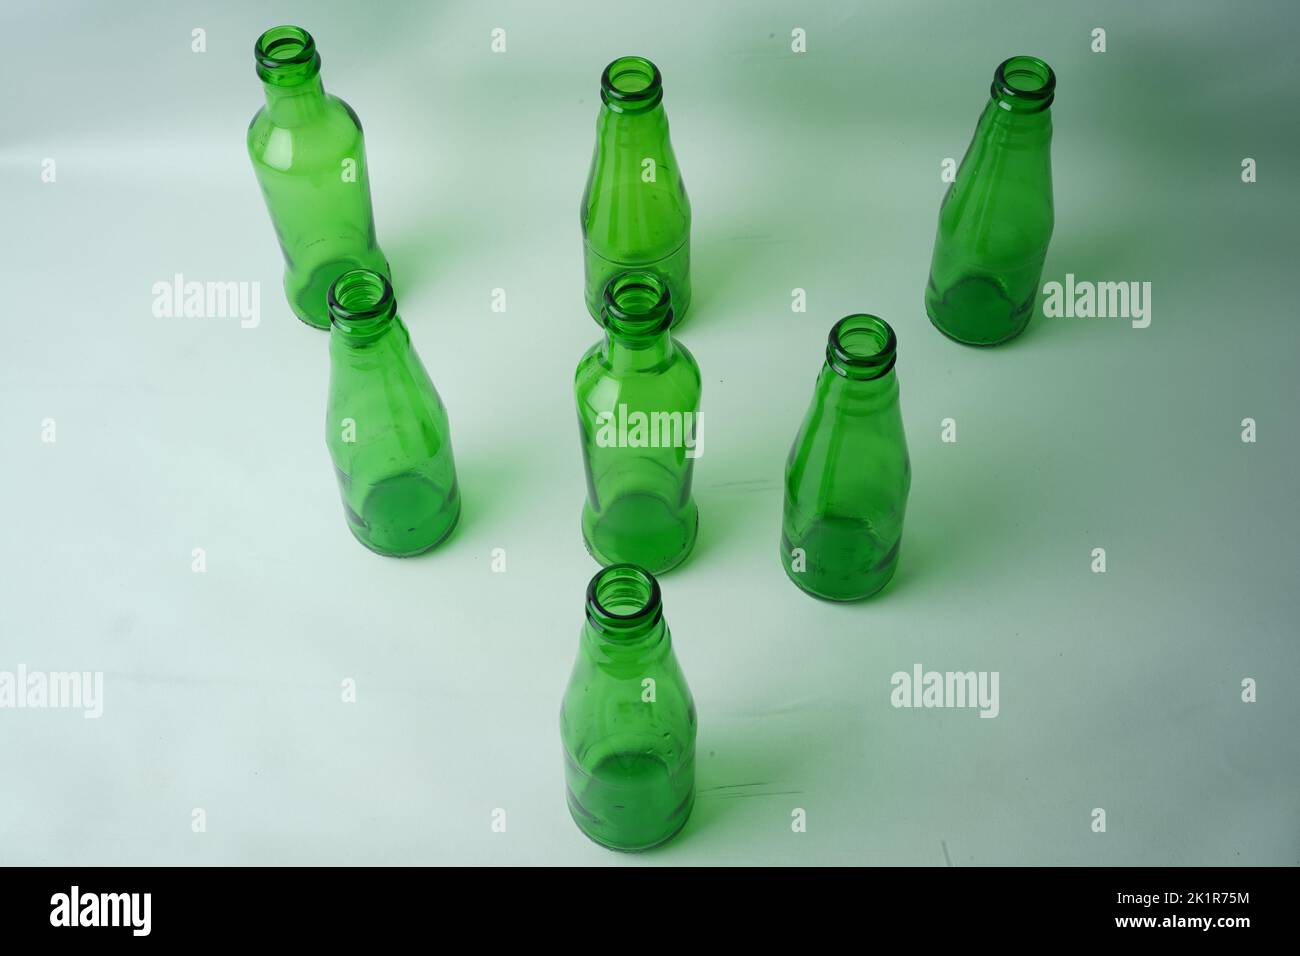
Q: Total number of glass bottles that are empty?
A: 7